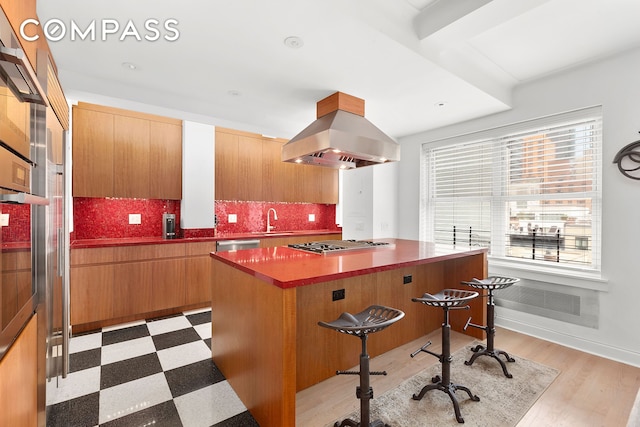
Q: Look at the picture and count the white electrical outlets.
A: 3